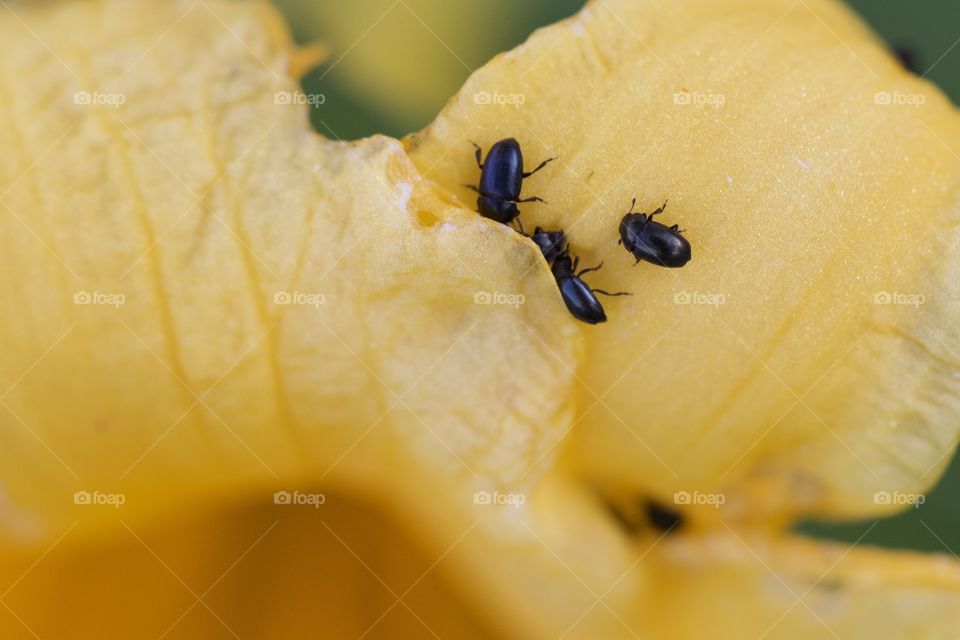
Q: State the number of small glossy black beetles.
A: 4